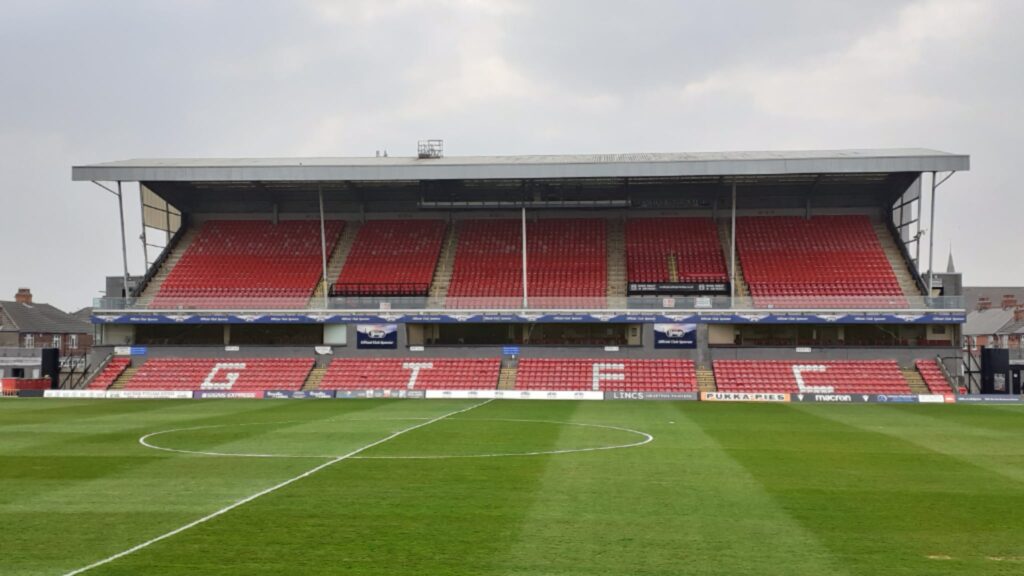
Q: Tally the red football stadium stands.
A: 11